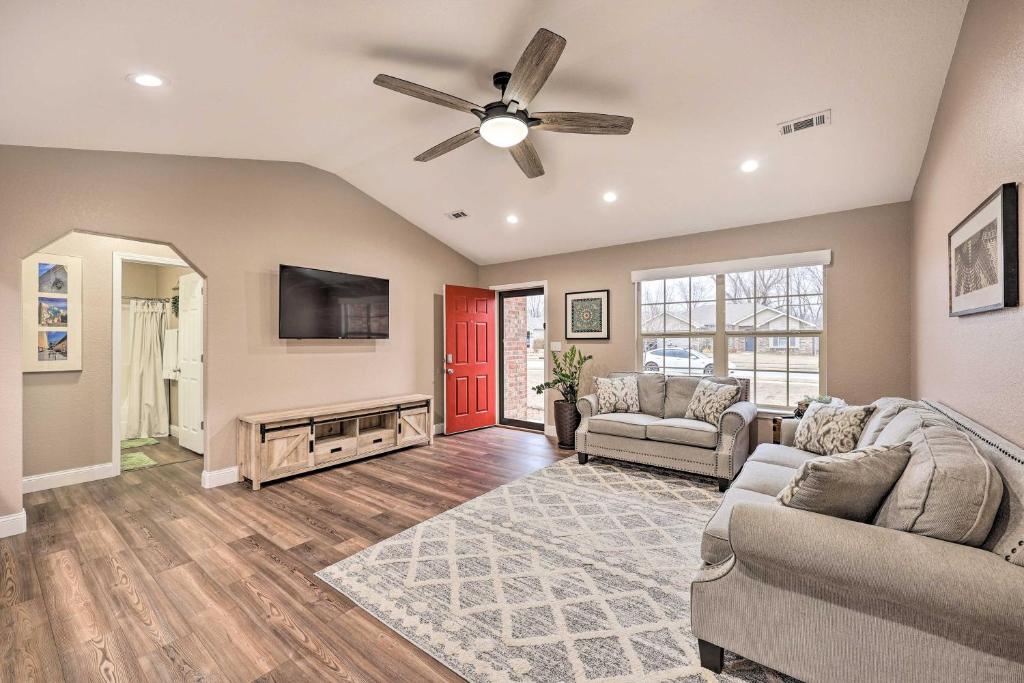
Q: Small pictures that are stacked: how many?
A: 3